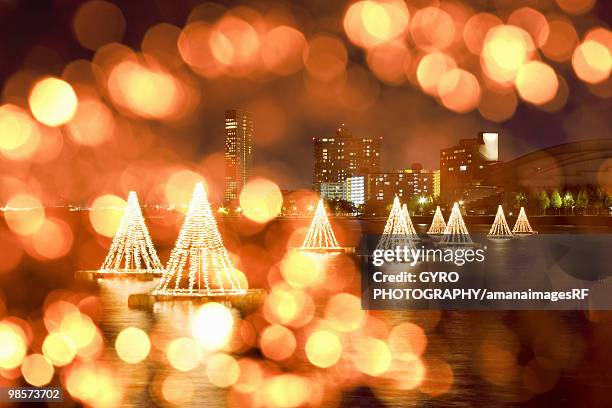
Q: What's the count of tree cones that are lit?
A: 9